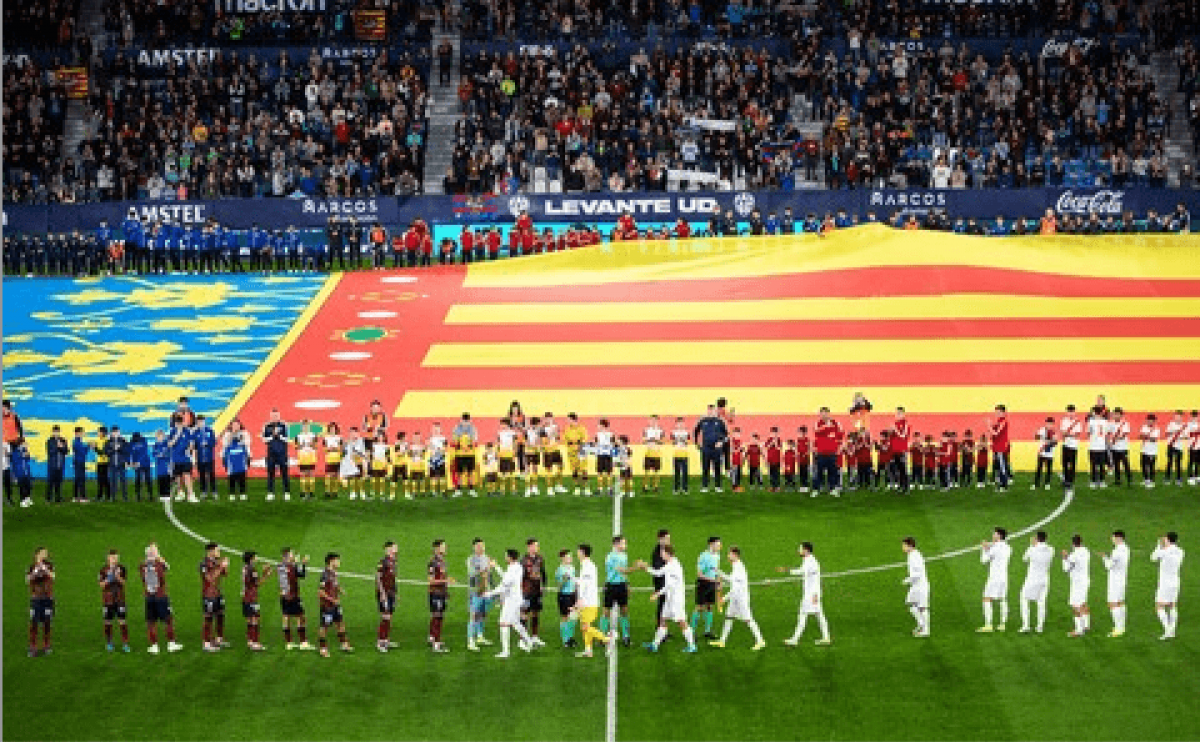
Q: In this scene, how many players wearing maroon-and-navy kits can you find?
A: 10